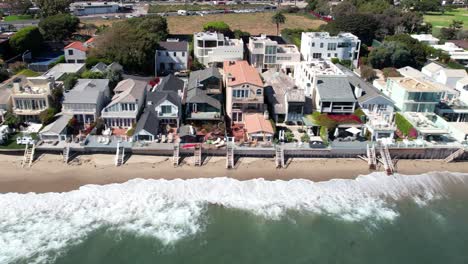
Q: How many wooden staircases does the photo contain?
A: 10